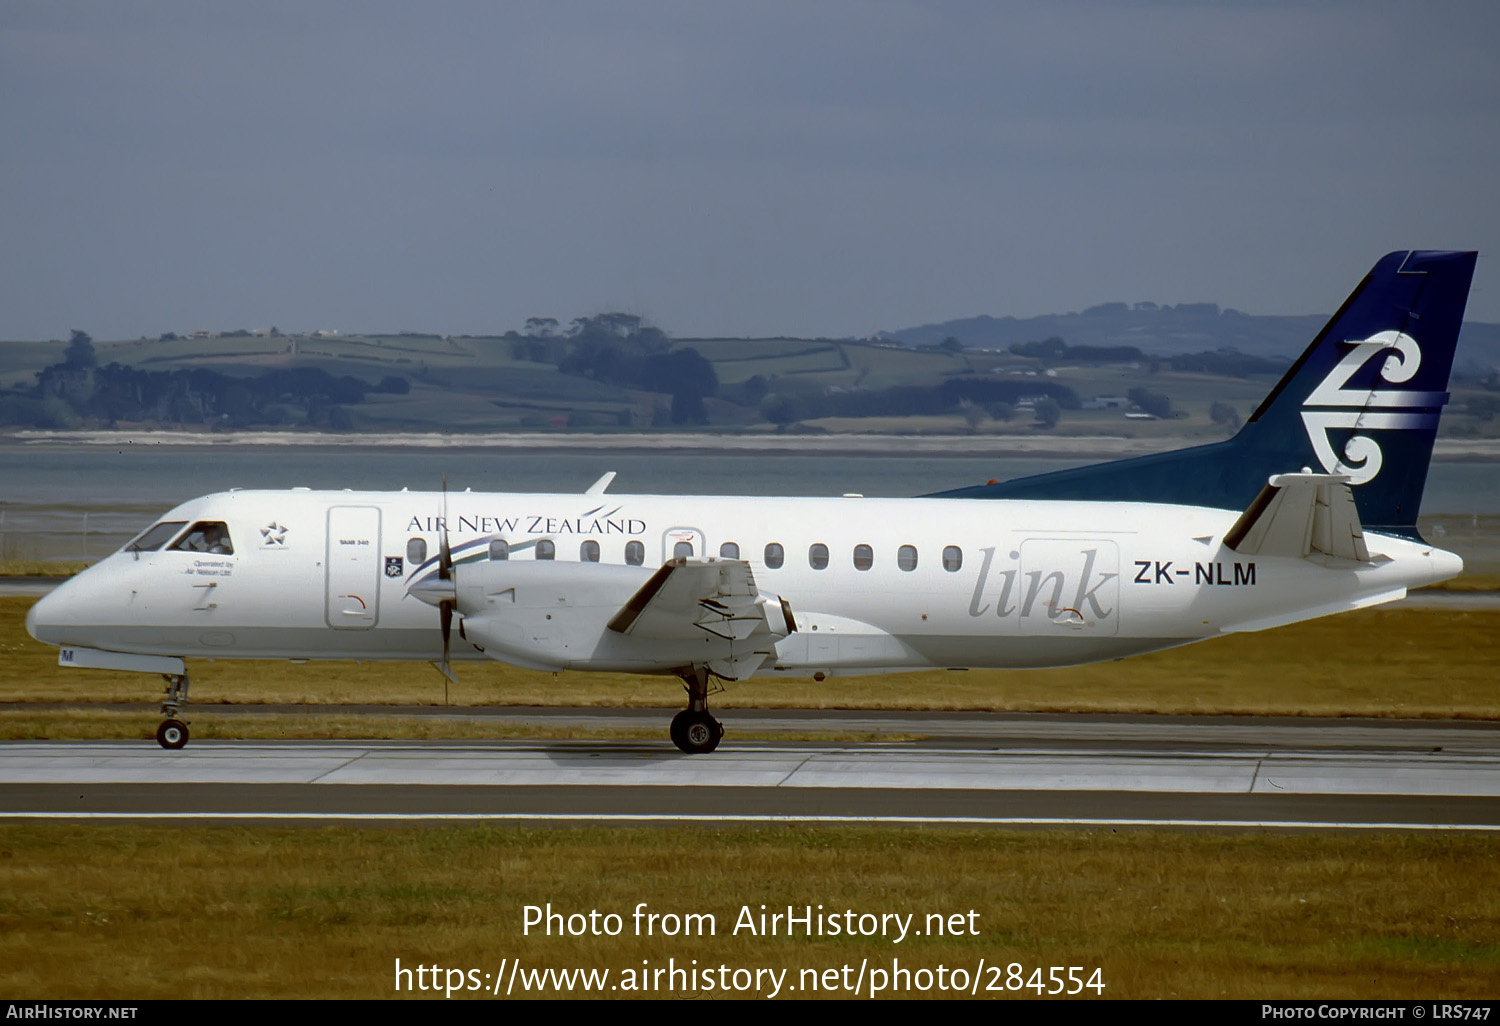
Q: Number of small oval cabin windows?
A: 12